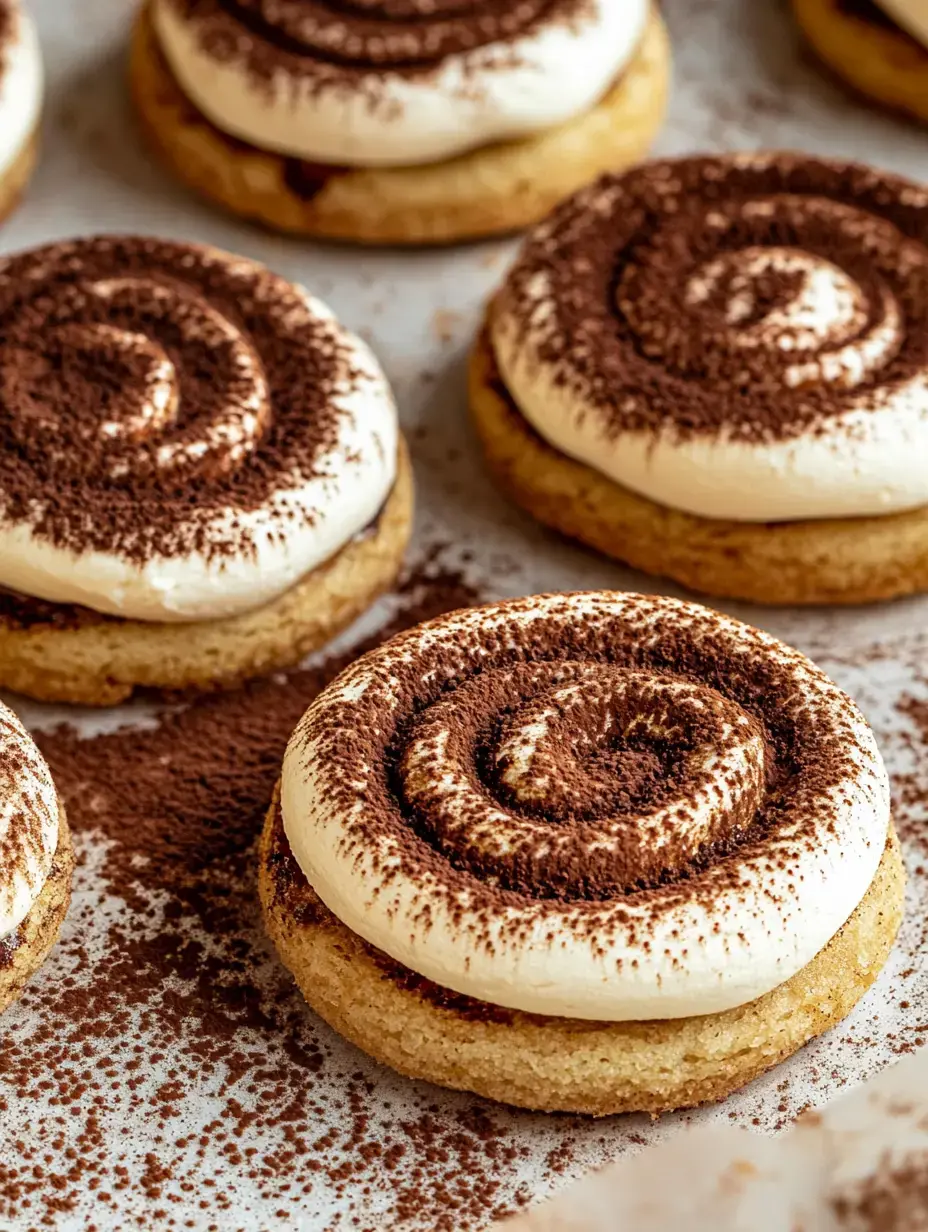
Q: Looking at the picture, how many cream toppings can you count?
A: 7